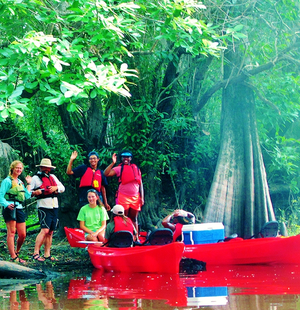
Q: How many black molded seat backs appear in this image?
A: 3